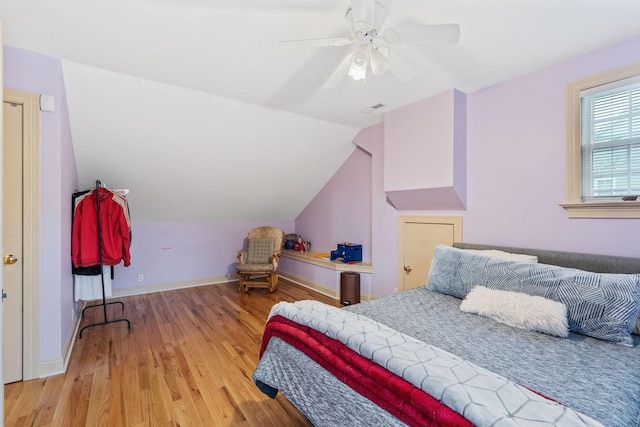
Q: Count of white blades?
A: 5